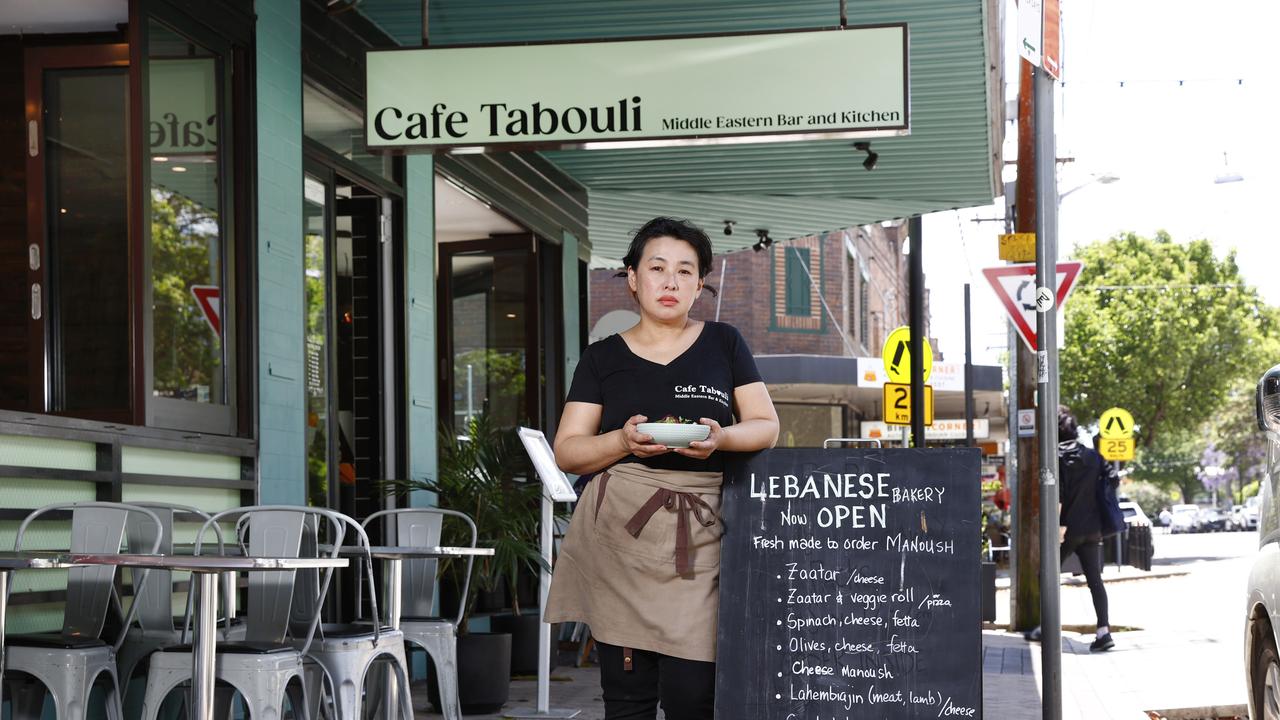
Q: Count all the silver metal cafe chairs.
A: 5